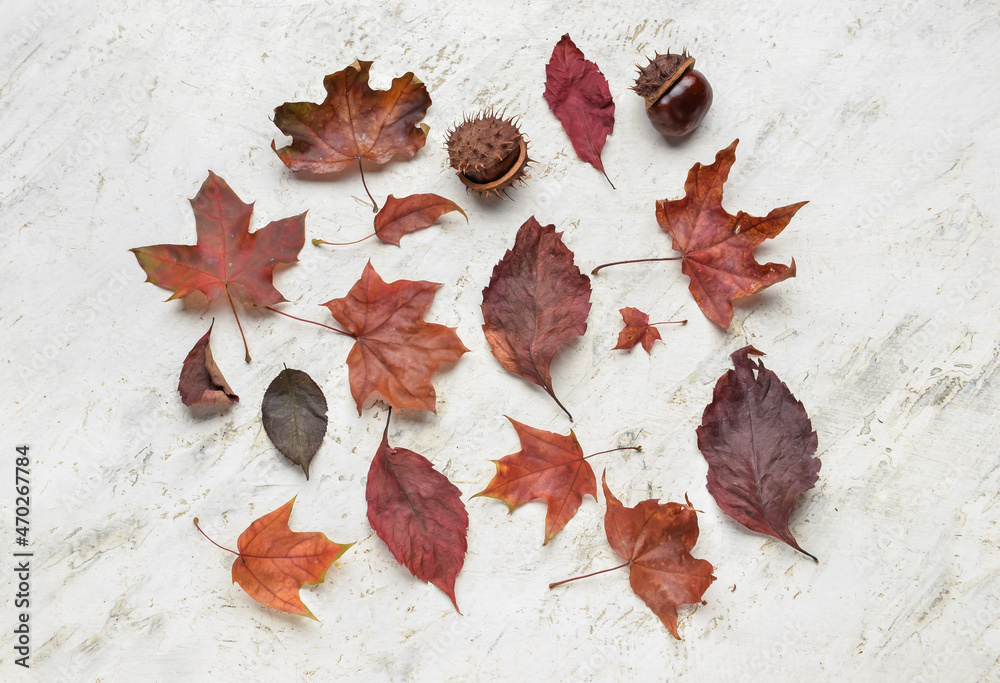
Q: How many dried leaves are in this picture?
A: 15